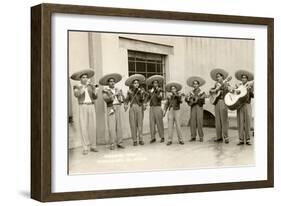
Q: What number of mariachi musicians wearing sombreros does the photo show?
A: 8